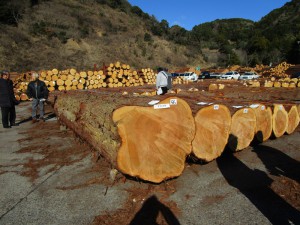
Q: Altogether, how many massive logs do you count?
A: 6